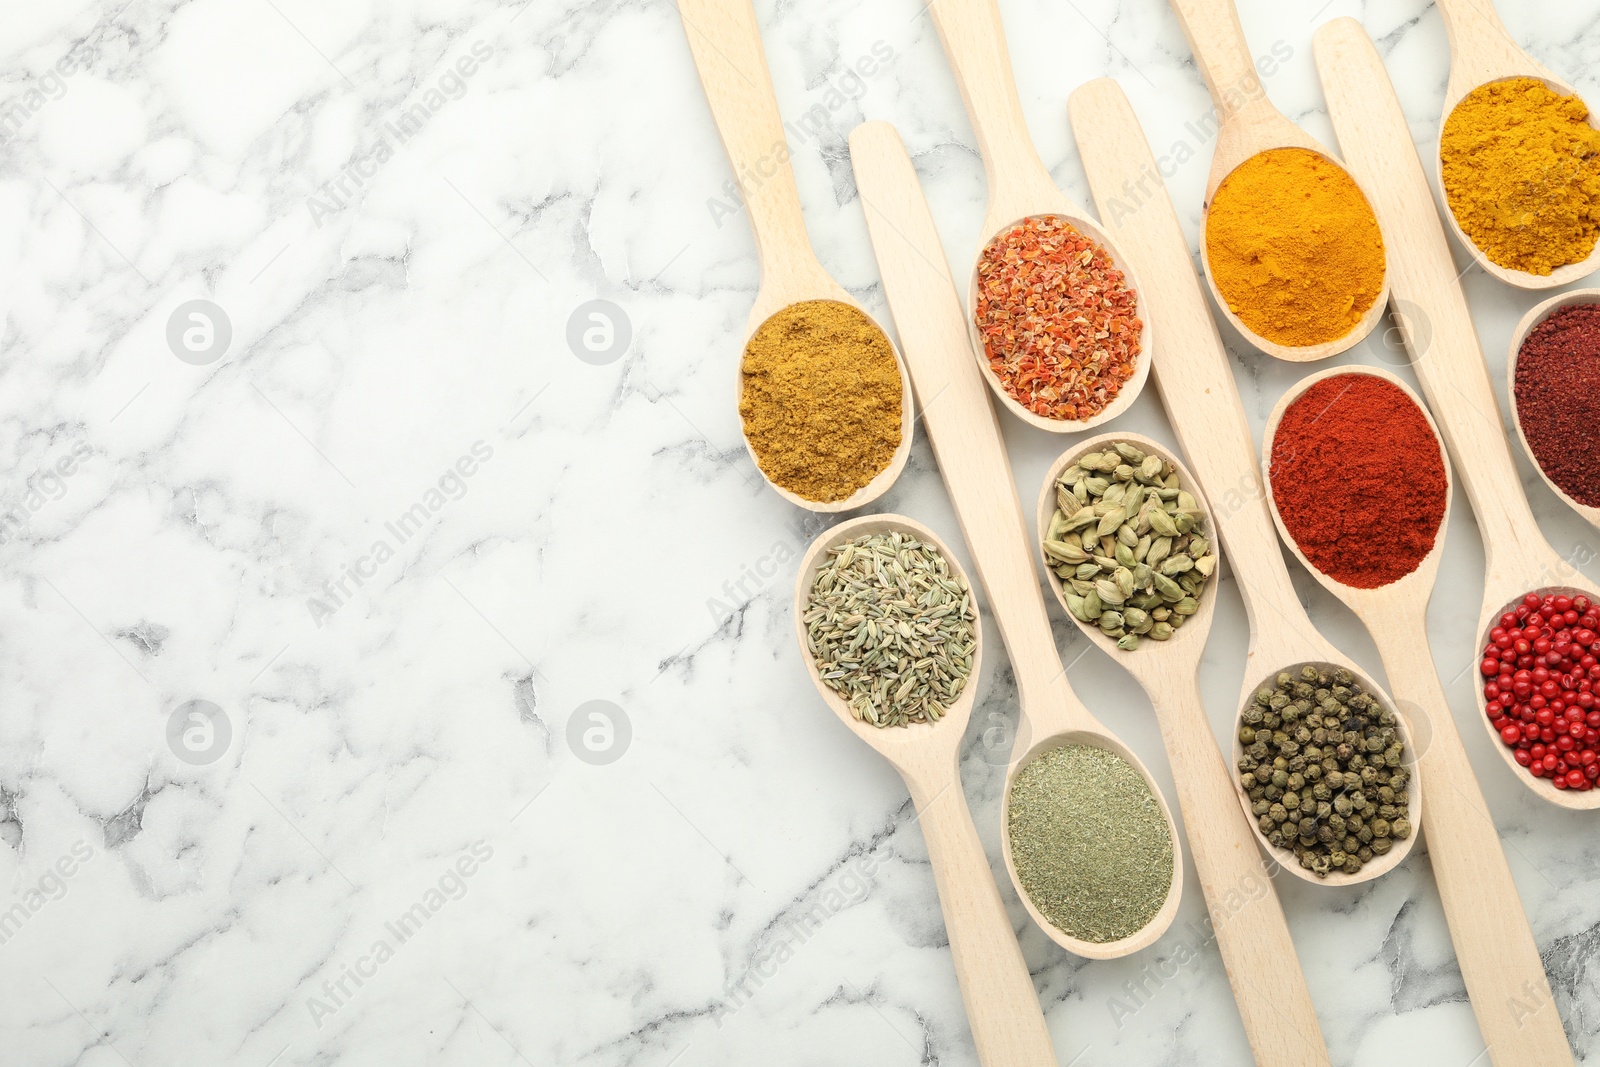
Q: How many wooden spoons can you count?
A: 11